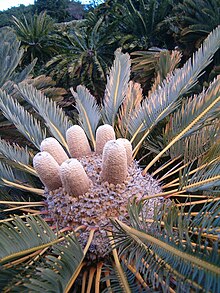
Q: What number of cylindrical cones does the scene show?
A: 7